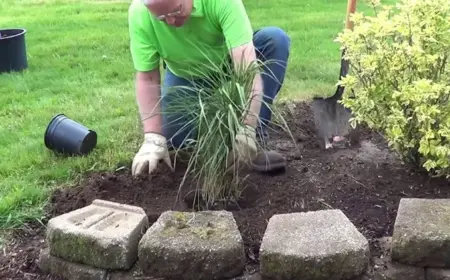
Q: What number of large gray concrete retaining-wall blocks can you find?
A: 4